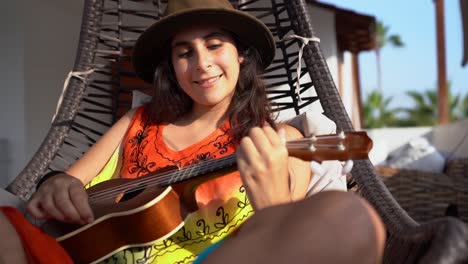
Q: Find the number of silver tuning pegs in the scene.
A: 4